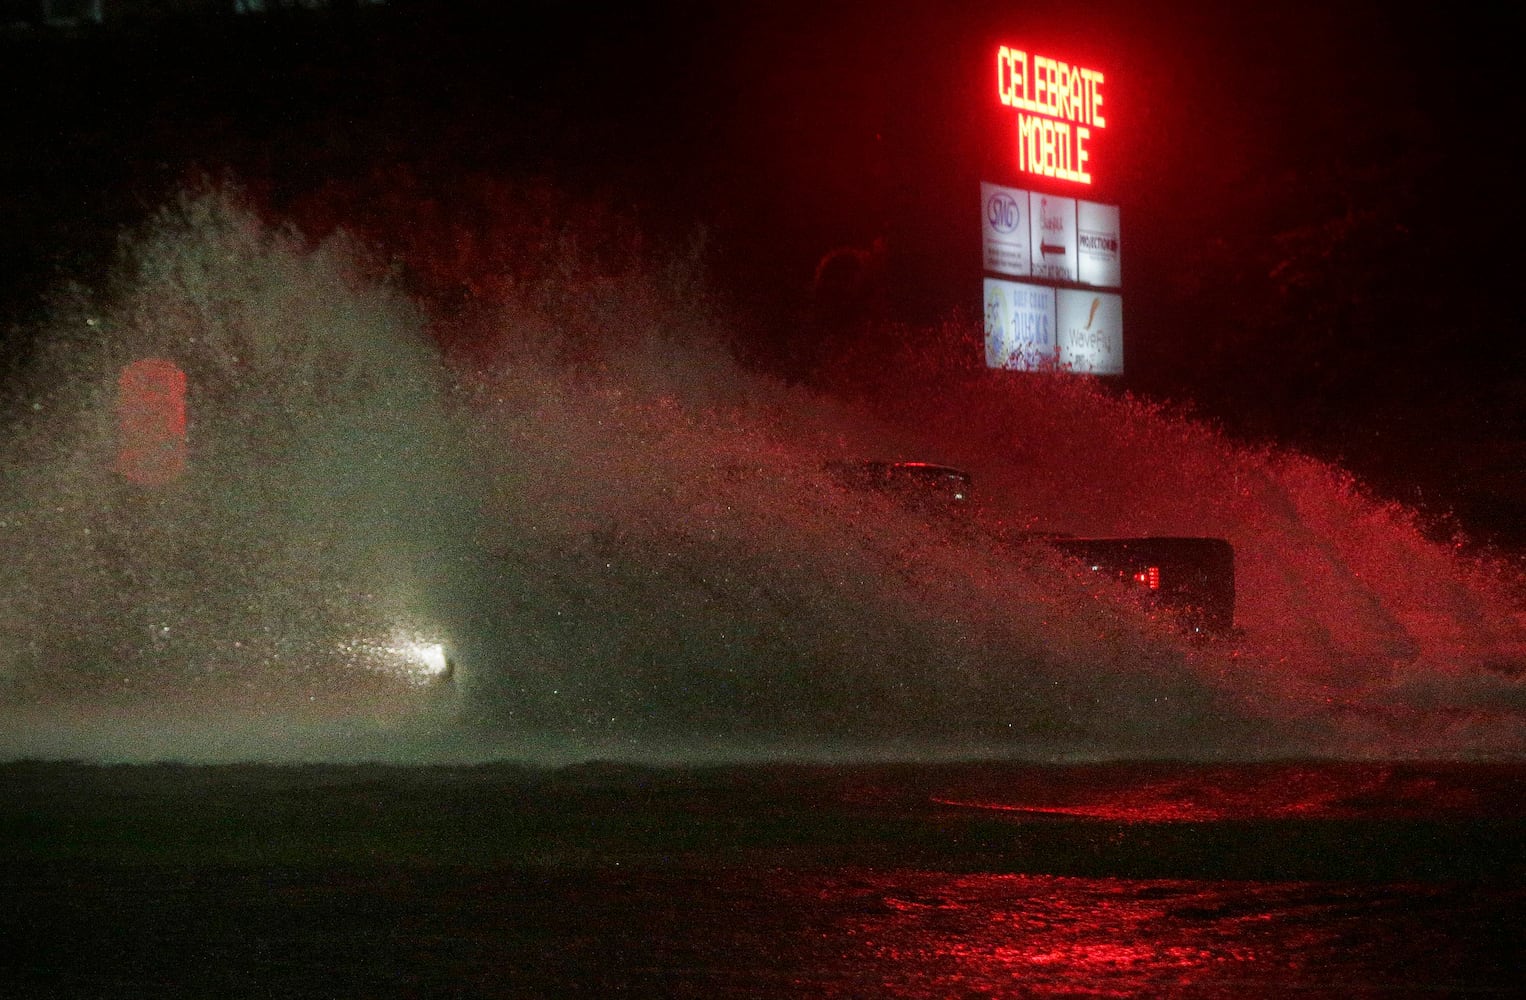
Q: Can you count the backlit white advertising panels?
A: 5